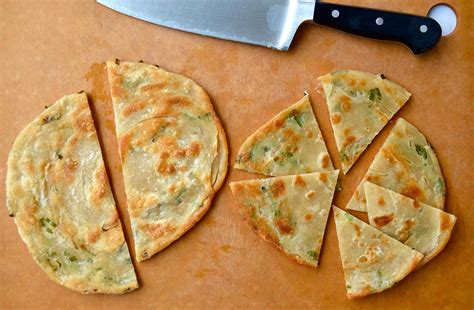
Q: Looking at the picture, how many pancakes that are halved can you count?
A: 1